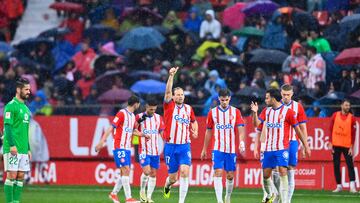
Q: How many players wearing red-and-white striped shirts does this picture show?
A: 6